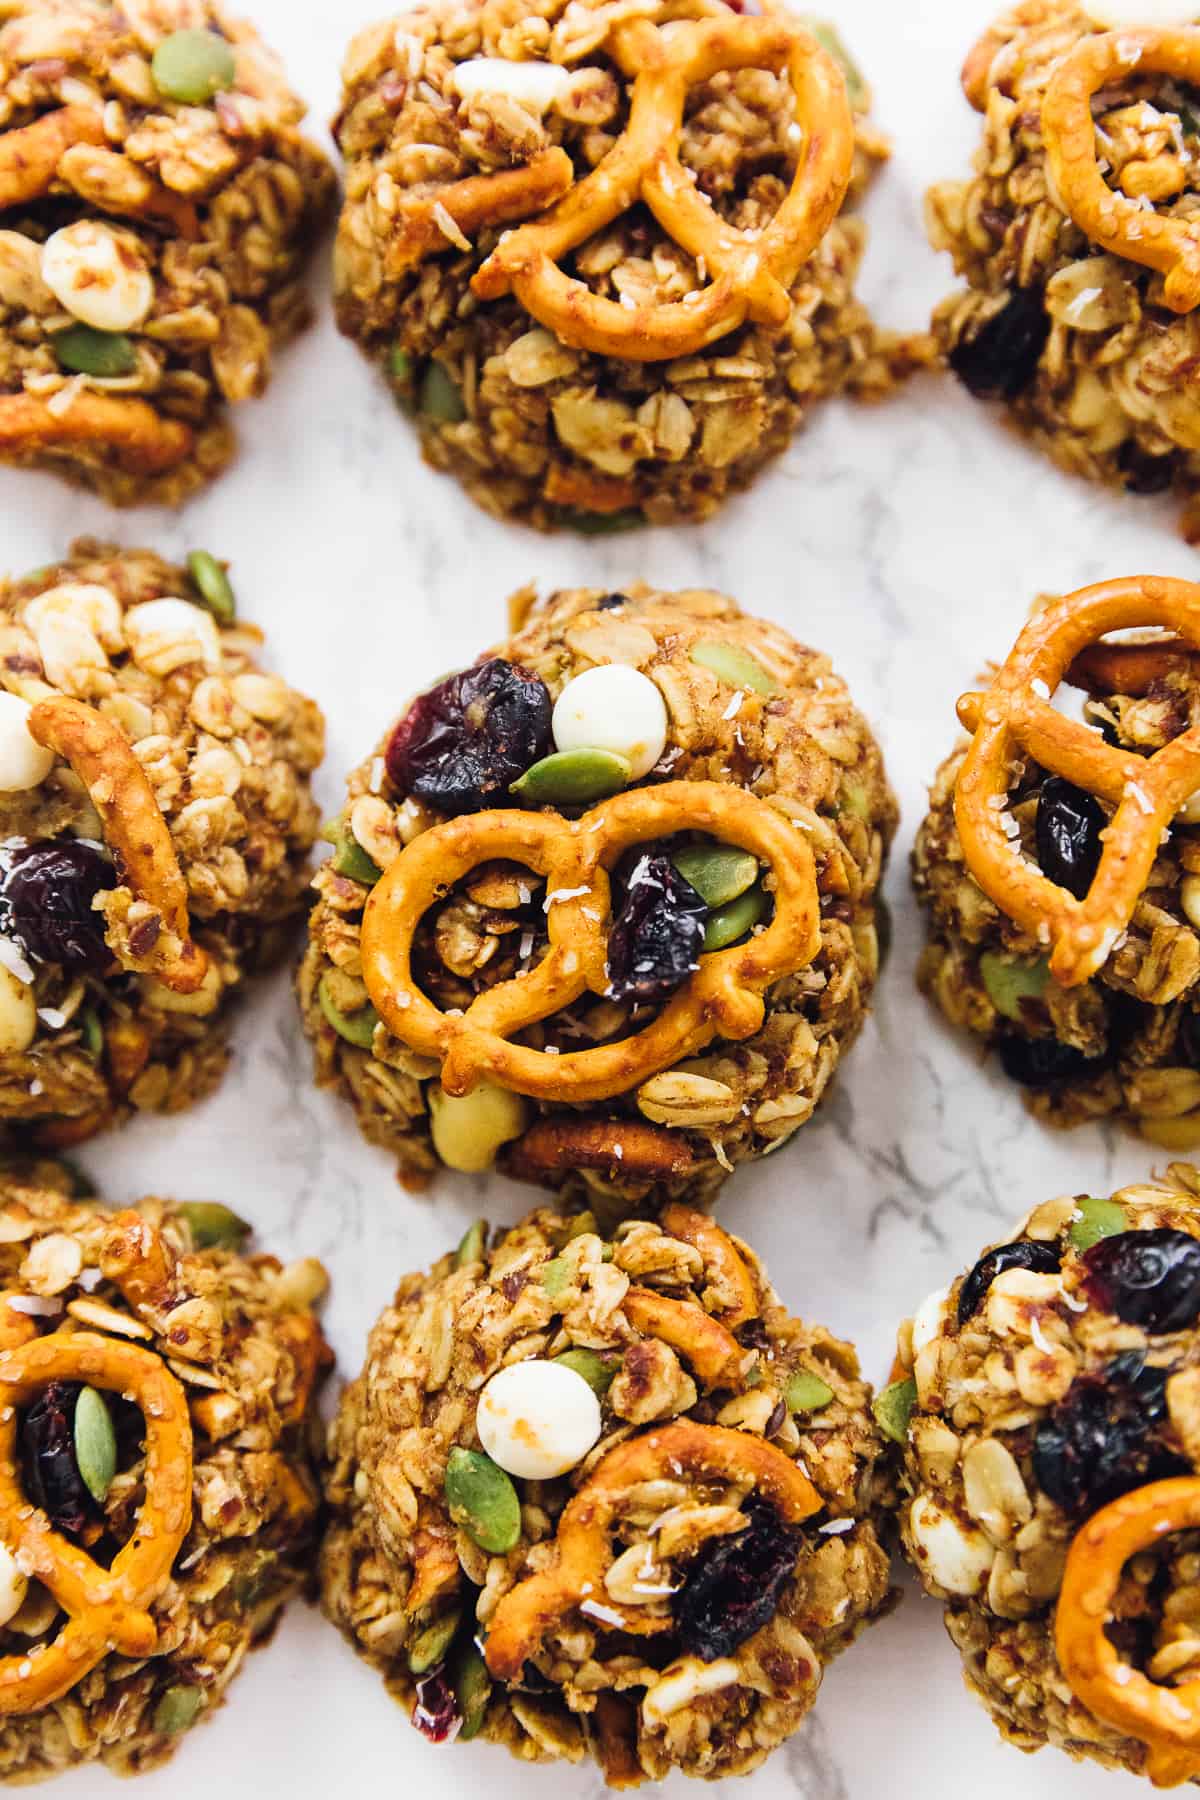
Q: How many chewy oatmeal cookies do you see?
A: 9